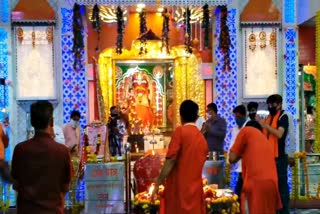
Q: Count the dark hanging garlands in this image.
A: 8